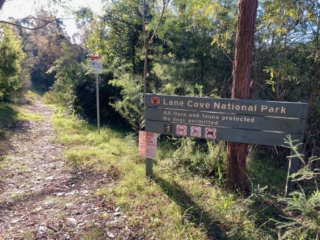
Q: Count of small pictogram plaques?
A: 4